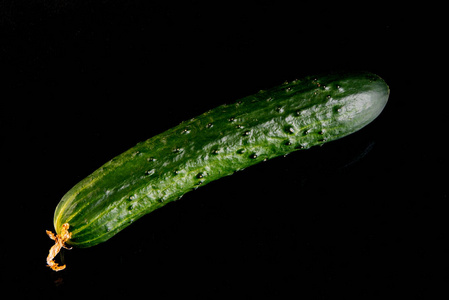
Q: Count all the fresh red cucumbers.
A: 0